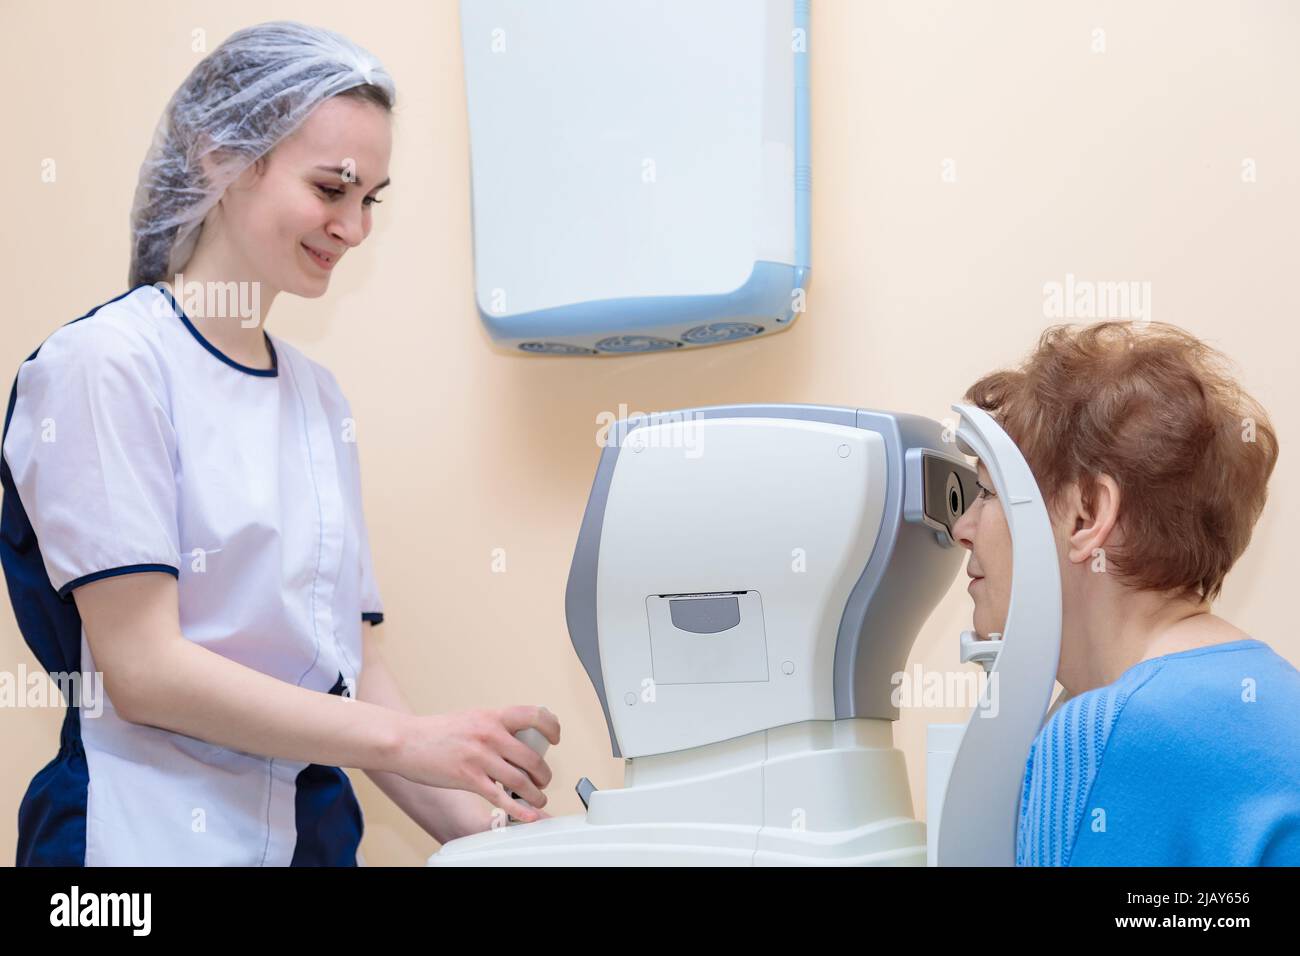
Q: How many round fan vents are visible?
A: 3